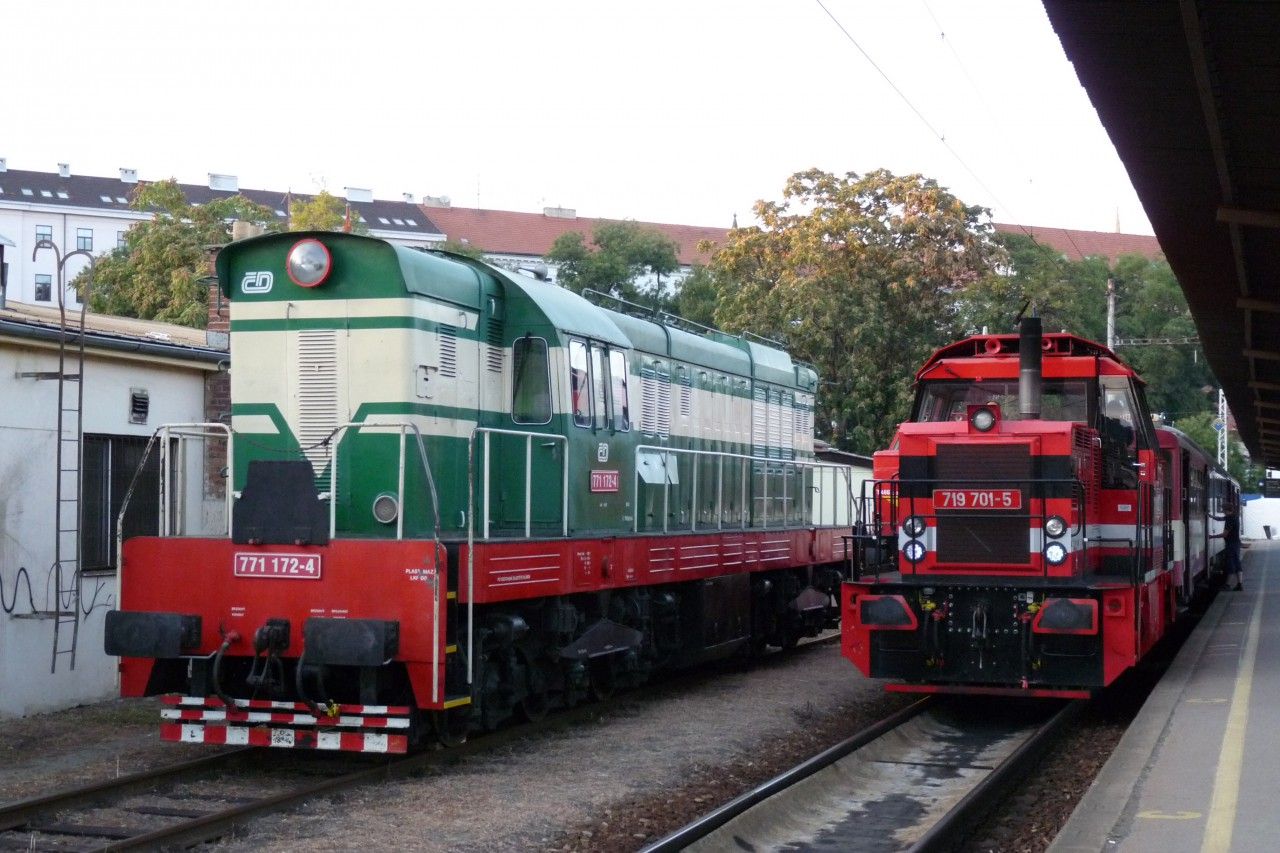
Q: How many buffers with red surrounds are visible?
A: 2